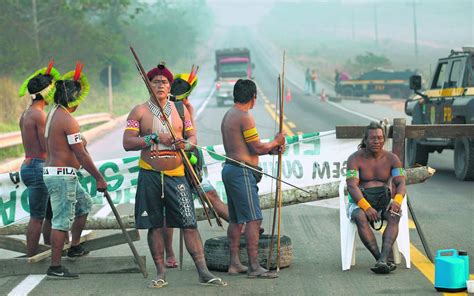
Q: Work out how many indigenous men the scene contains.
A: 6